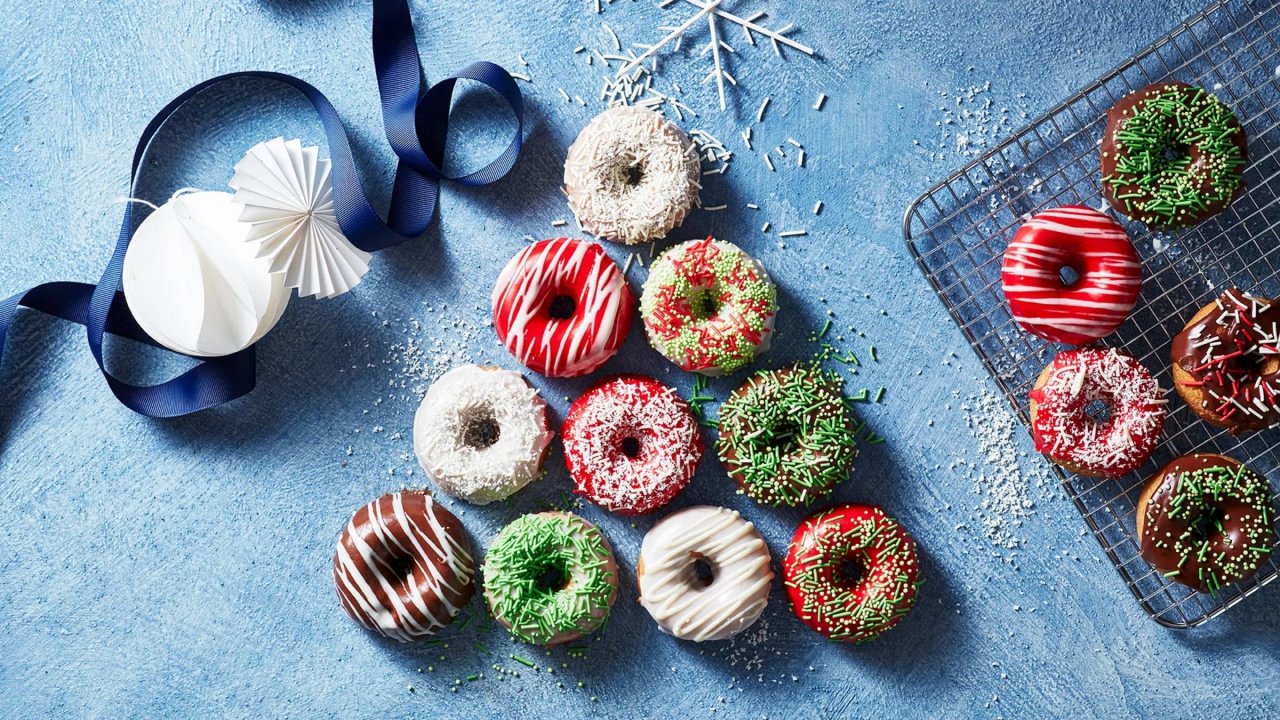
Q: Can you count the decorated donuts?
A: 15